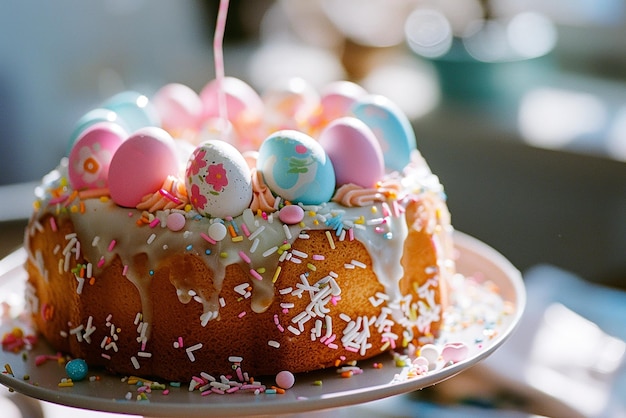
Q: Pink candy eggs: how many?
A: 6